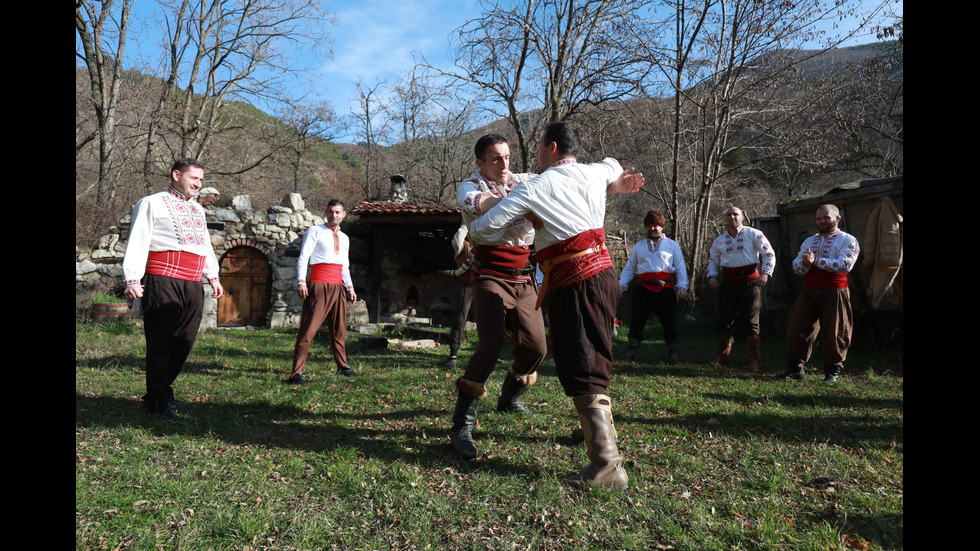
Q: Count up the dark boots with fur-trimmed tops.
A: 2